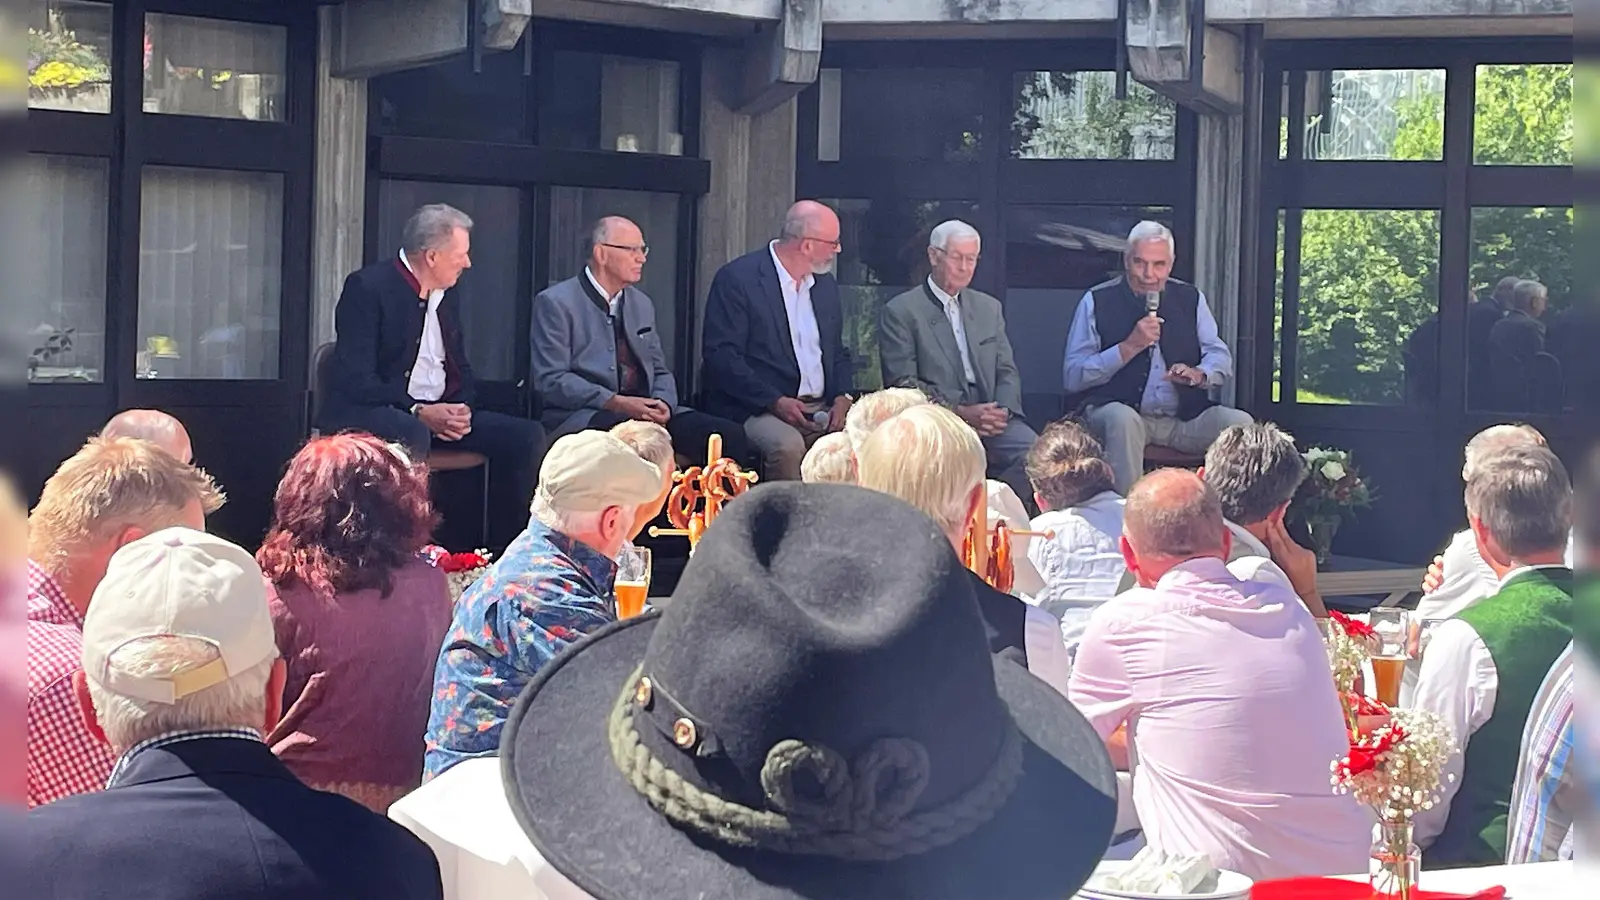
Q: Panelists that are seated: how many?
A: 5